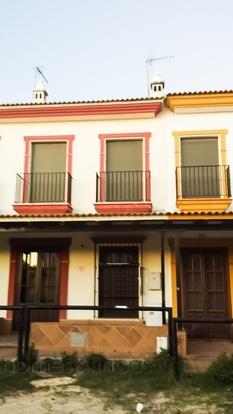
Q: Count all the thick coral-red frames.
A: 3